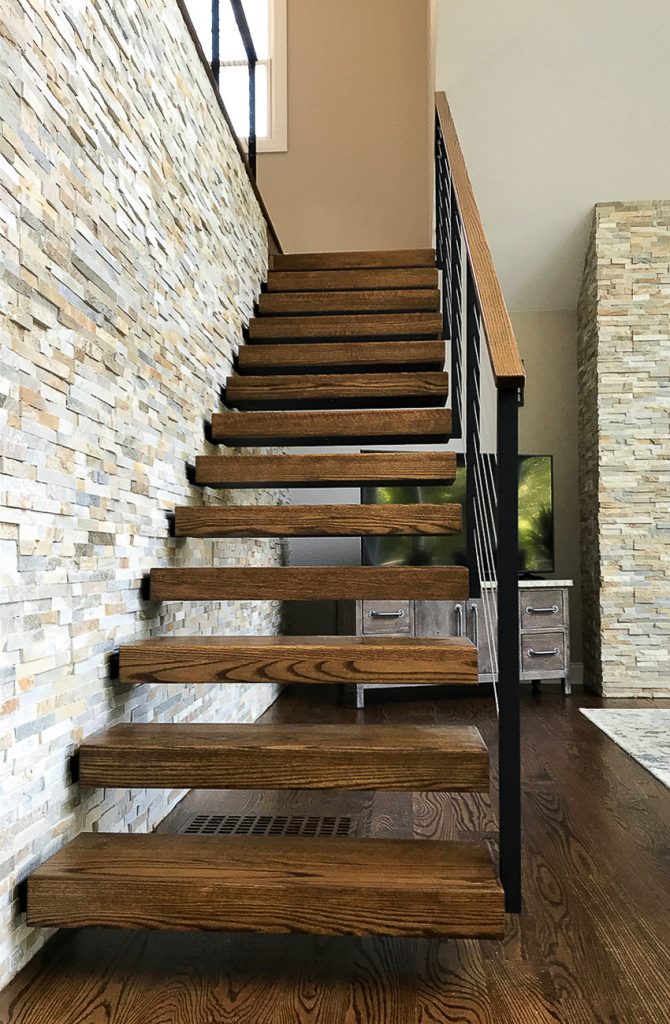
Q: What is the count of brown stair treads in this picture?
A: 13